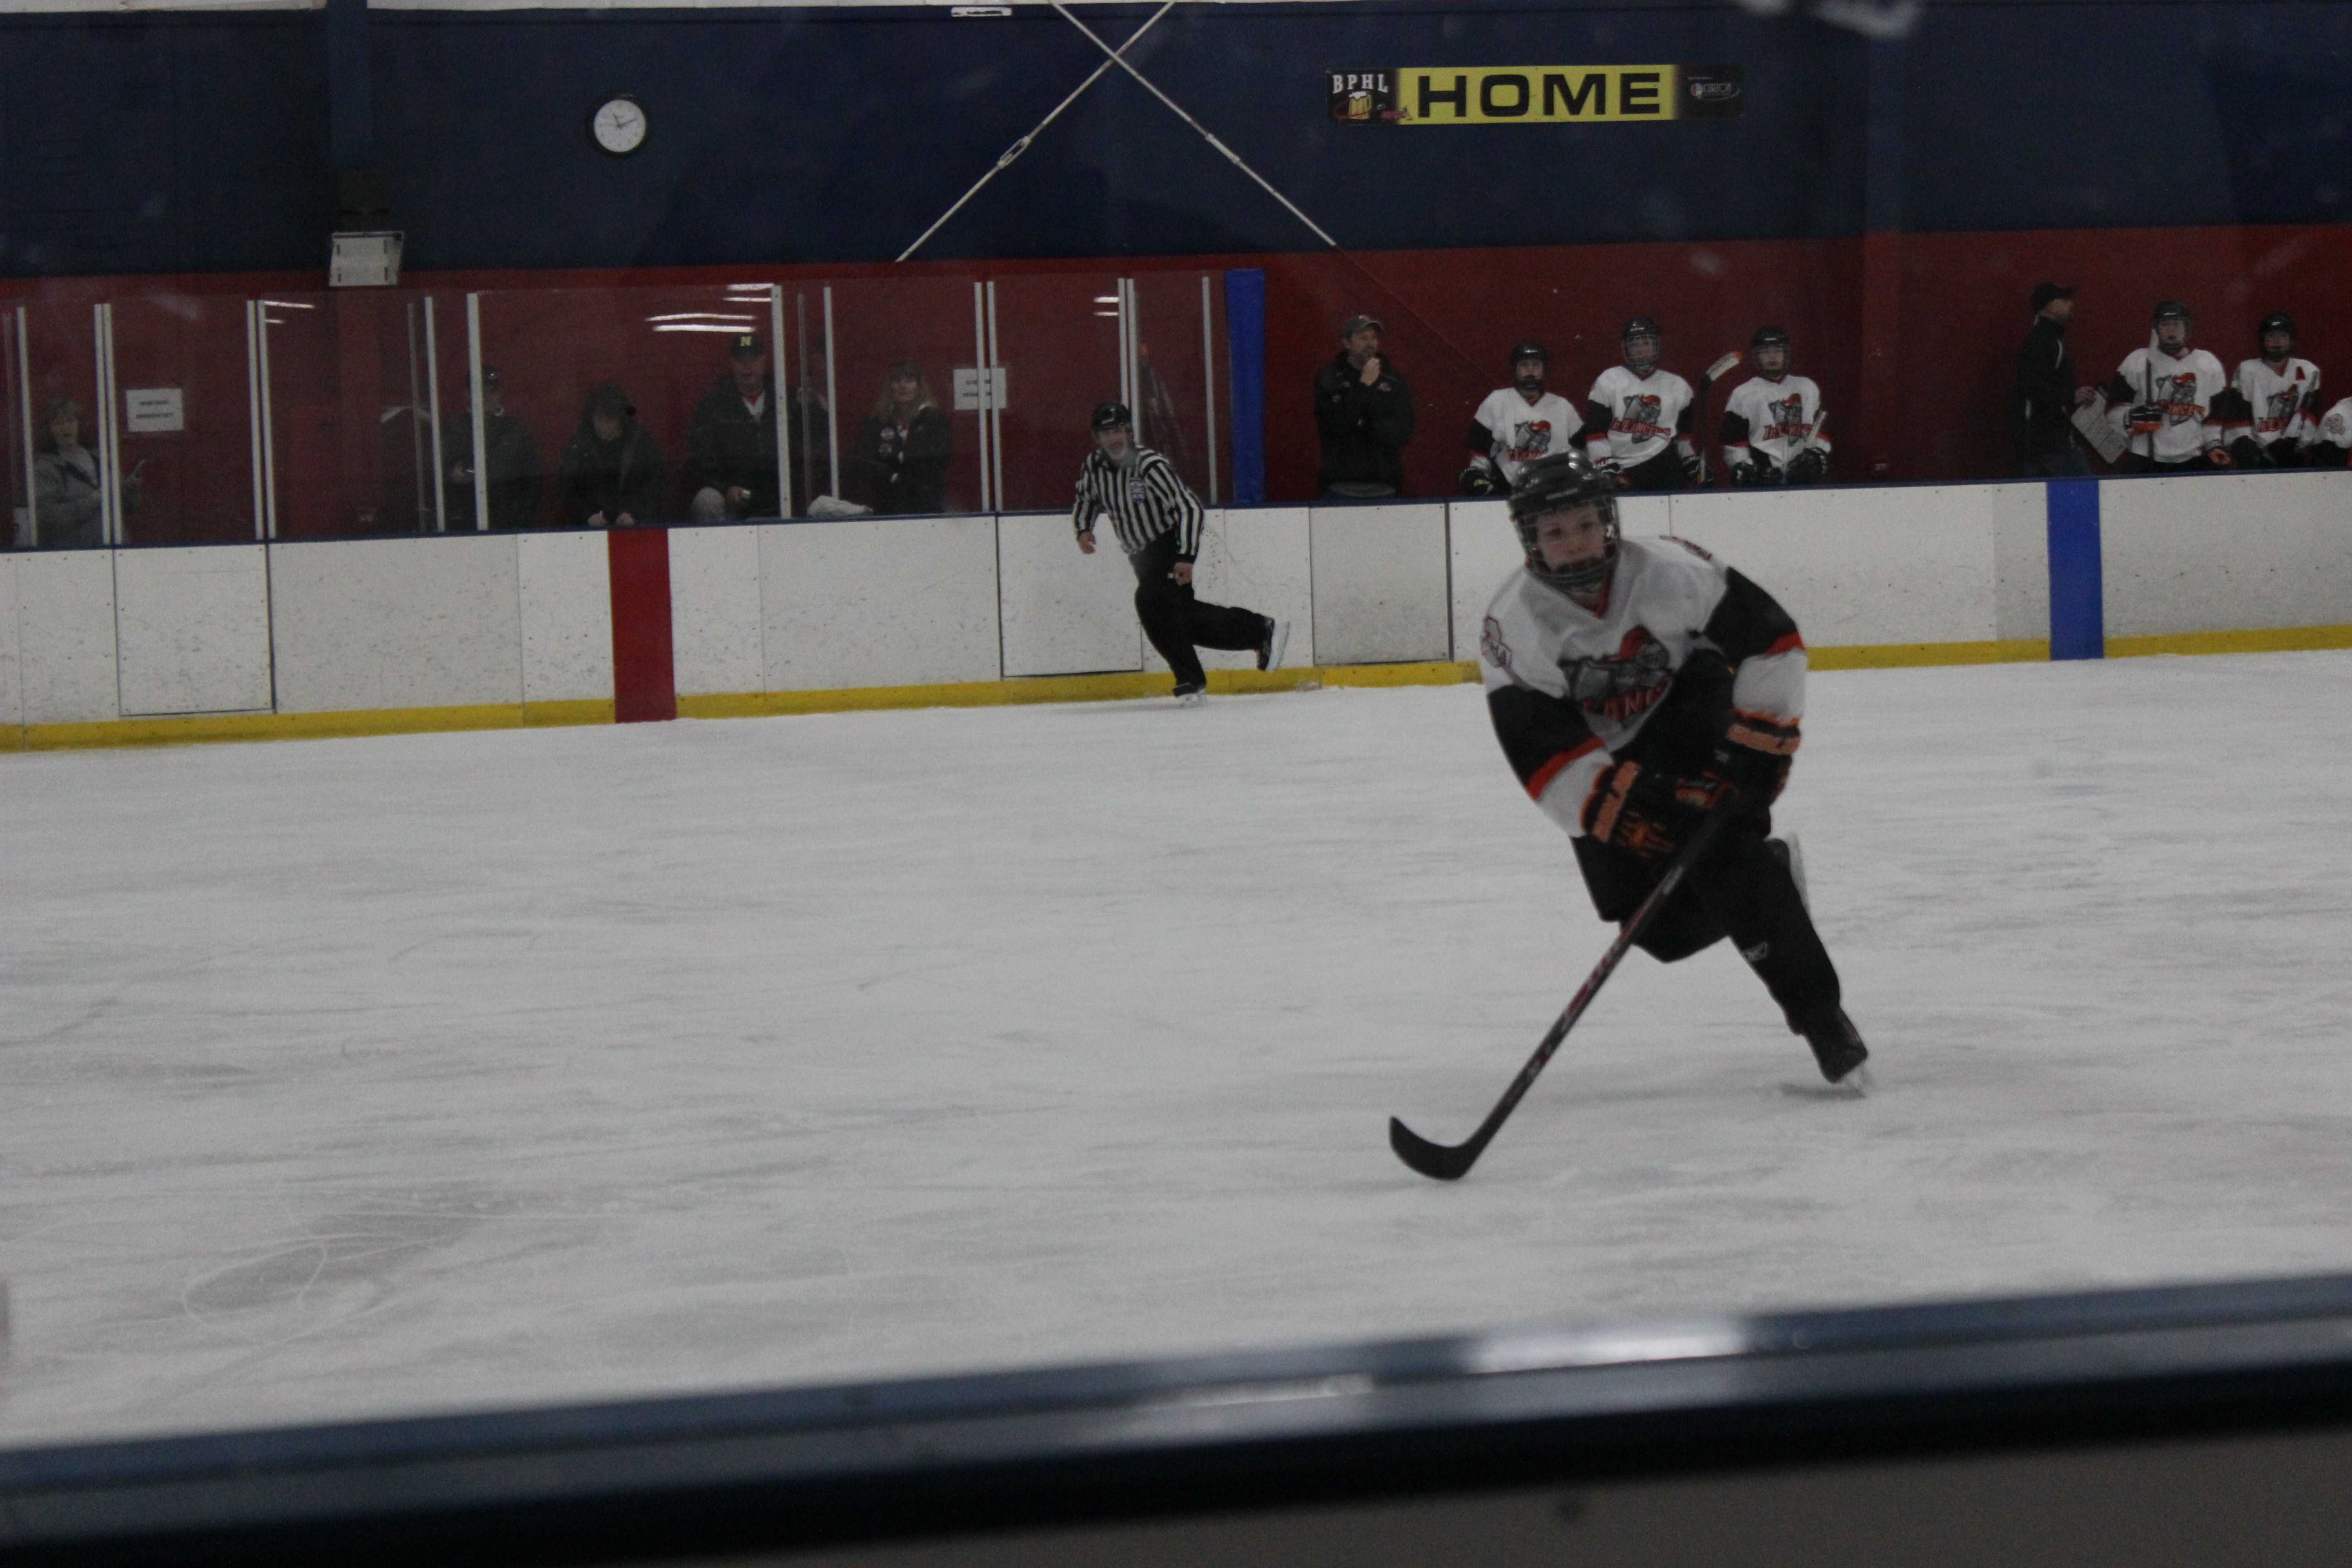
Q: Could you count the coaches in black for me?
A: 2